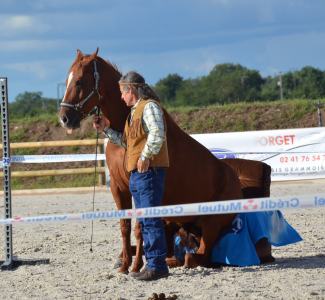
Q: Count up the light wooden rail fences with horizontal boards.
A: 1